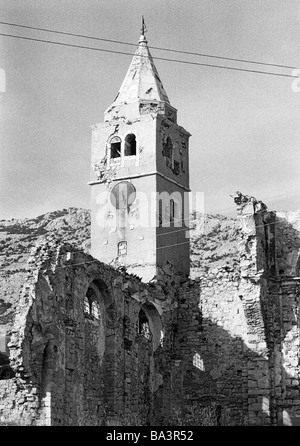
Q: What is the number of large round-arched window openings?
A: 2